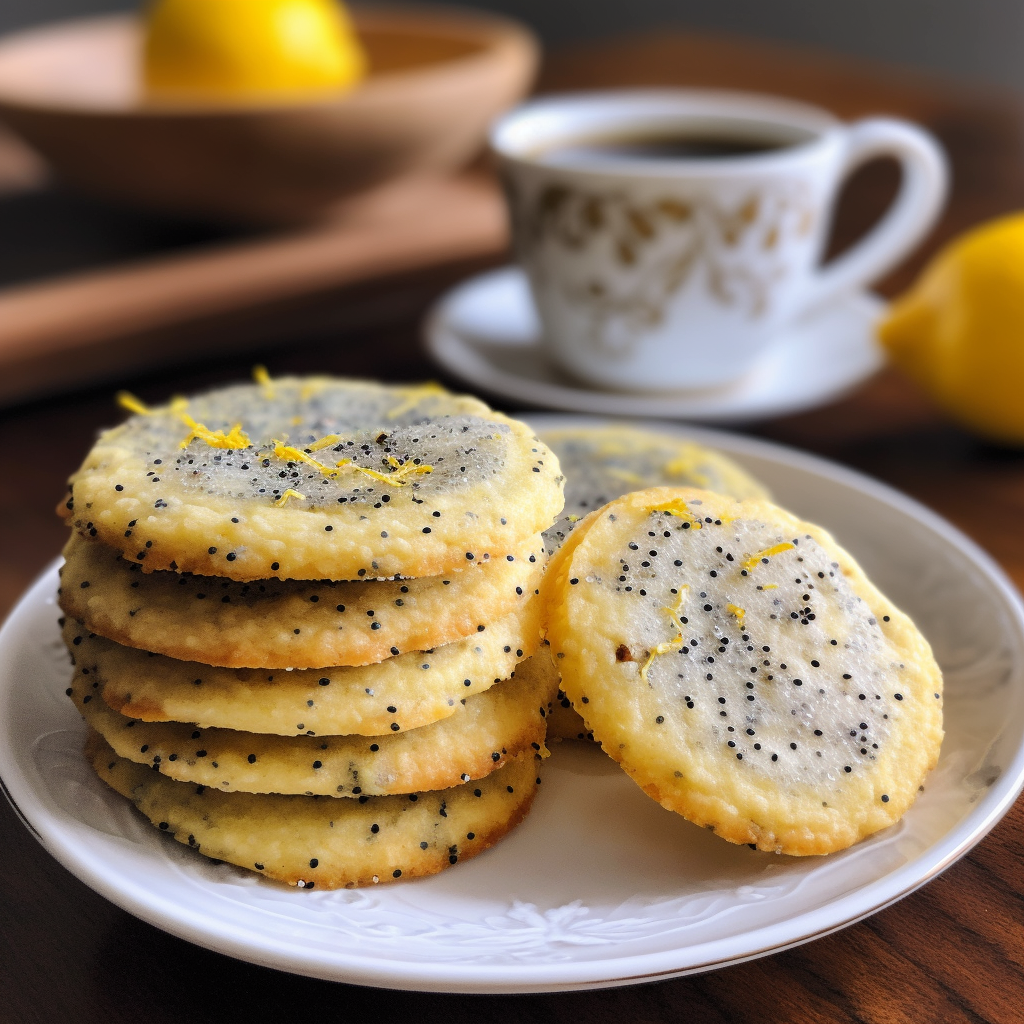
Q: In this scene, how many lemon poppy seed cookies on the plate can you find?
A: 7